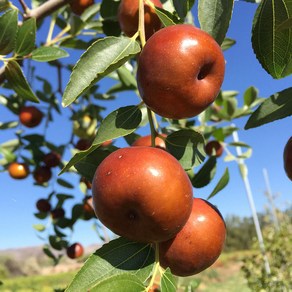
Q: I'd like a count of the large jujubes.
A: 3